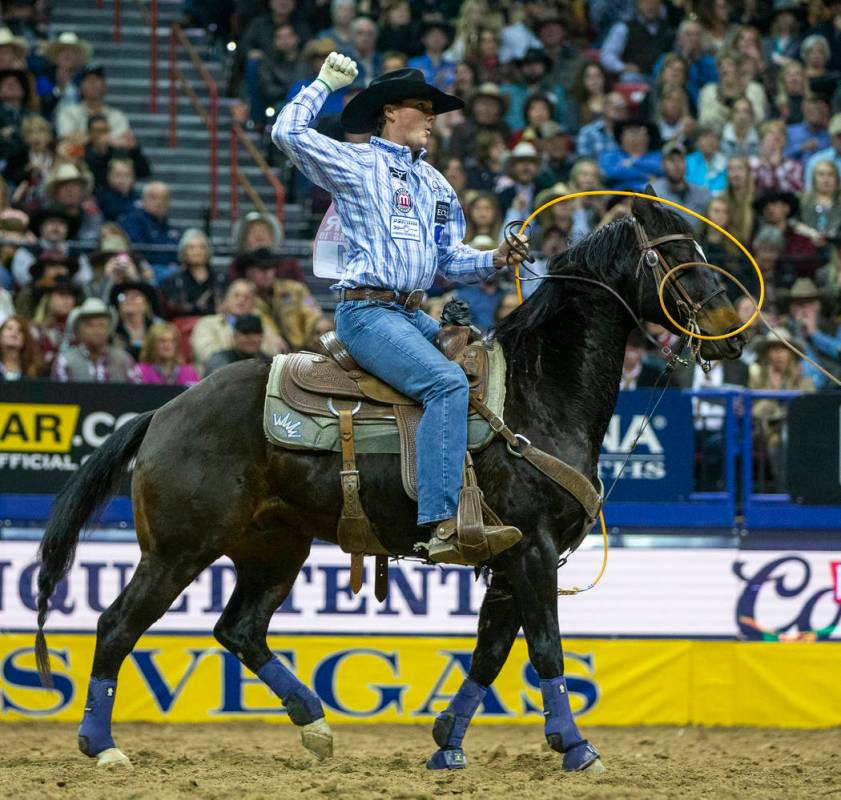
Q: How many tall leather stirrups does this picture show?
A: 1